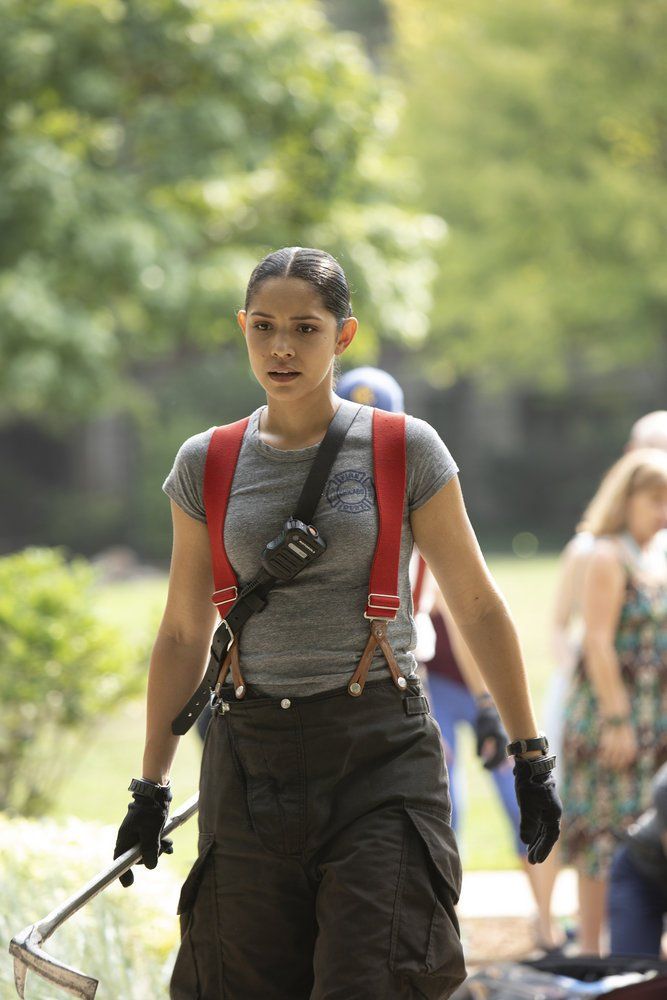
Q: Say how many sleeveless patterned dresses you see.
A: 1